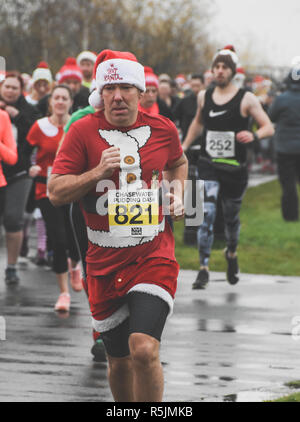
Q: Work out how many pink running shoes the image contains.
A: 2